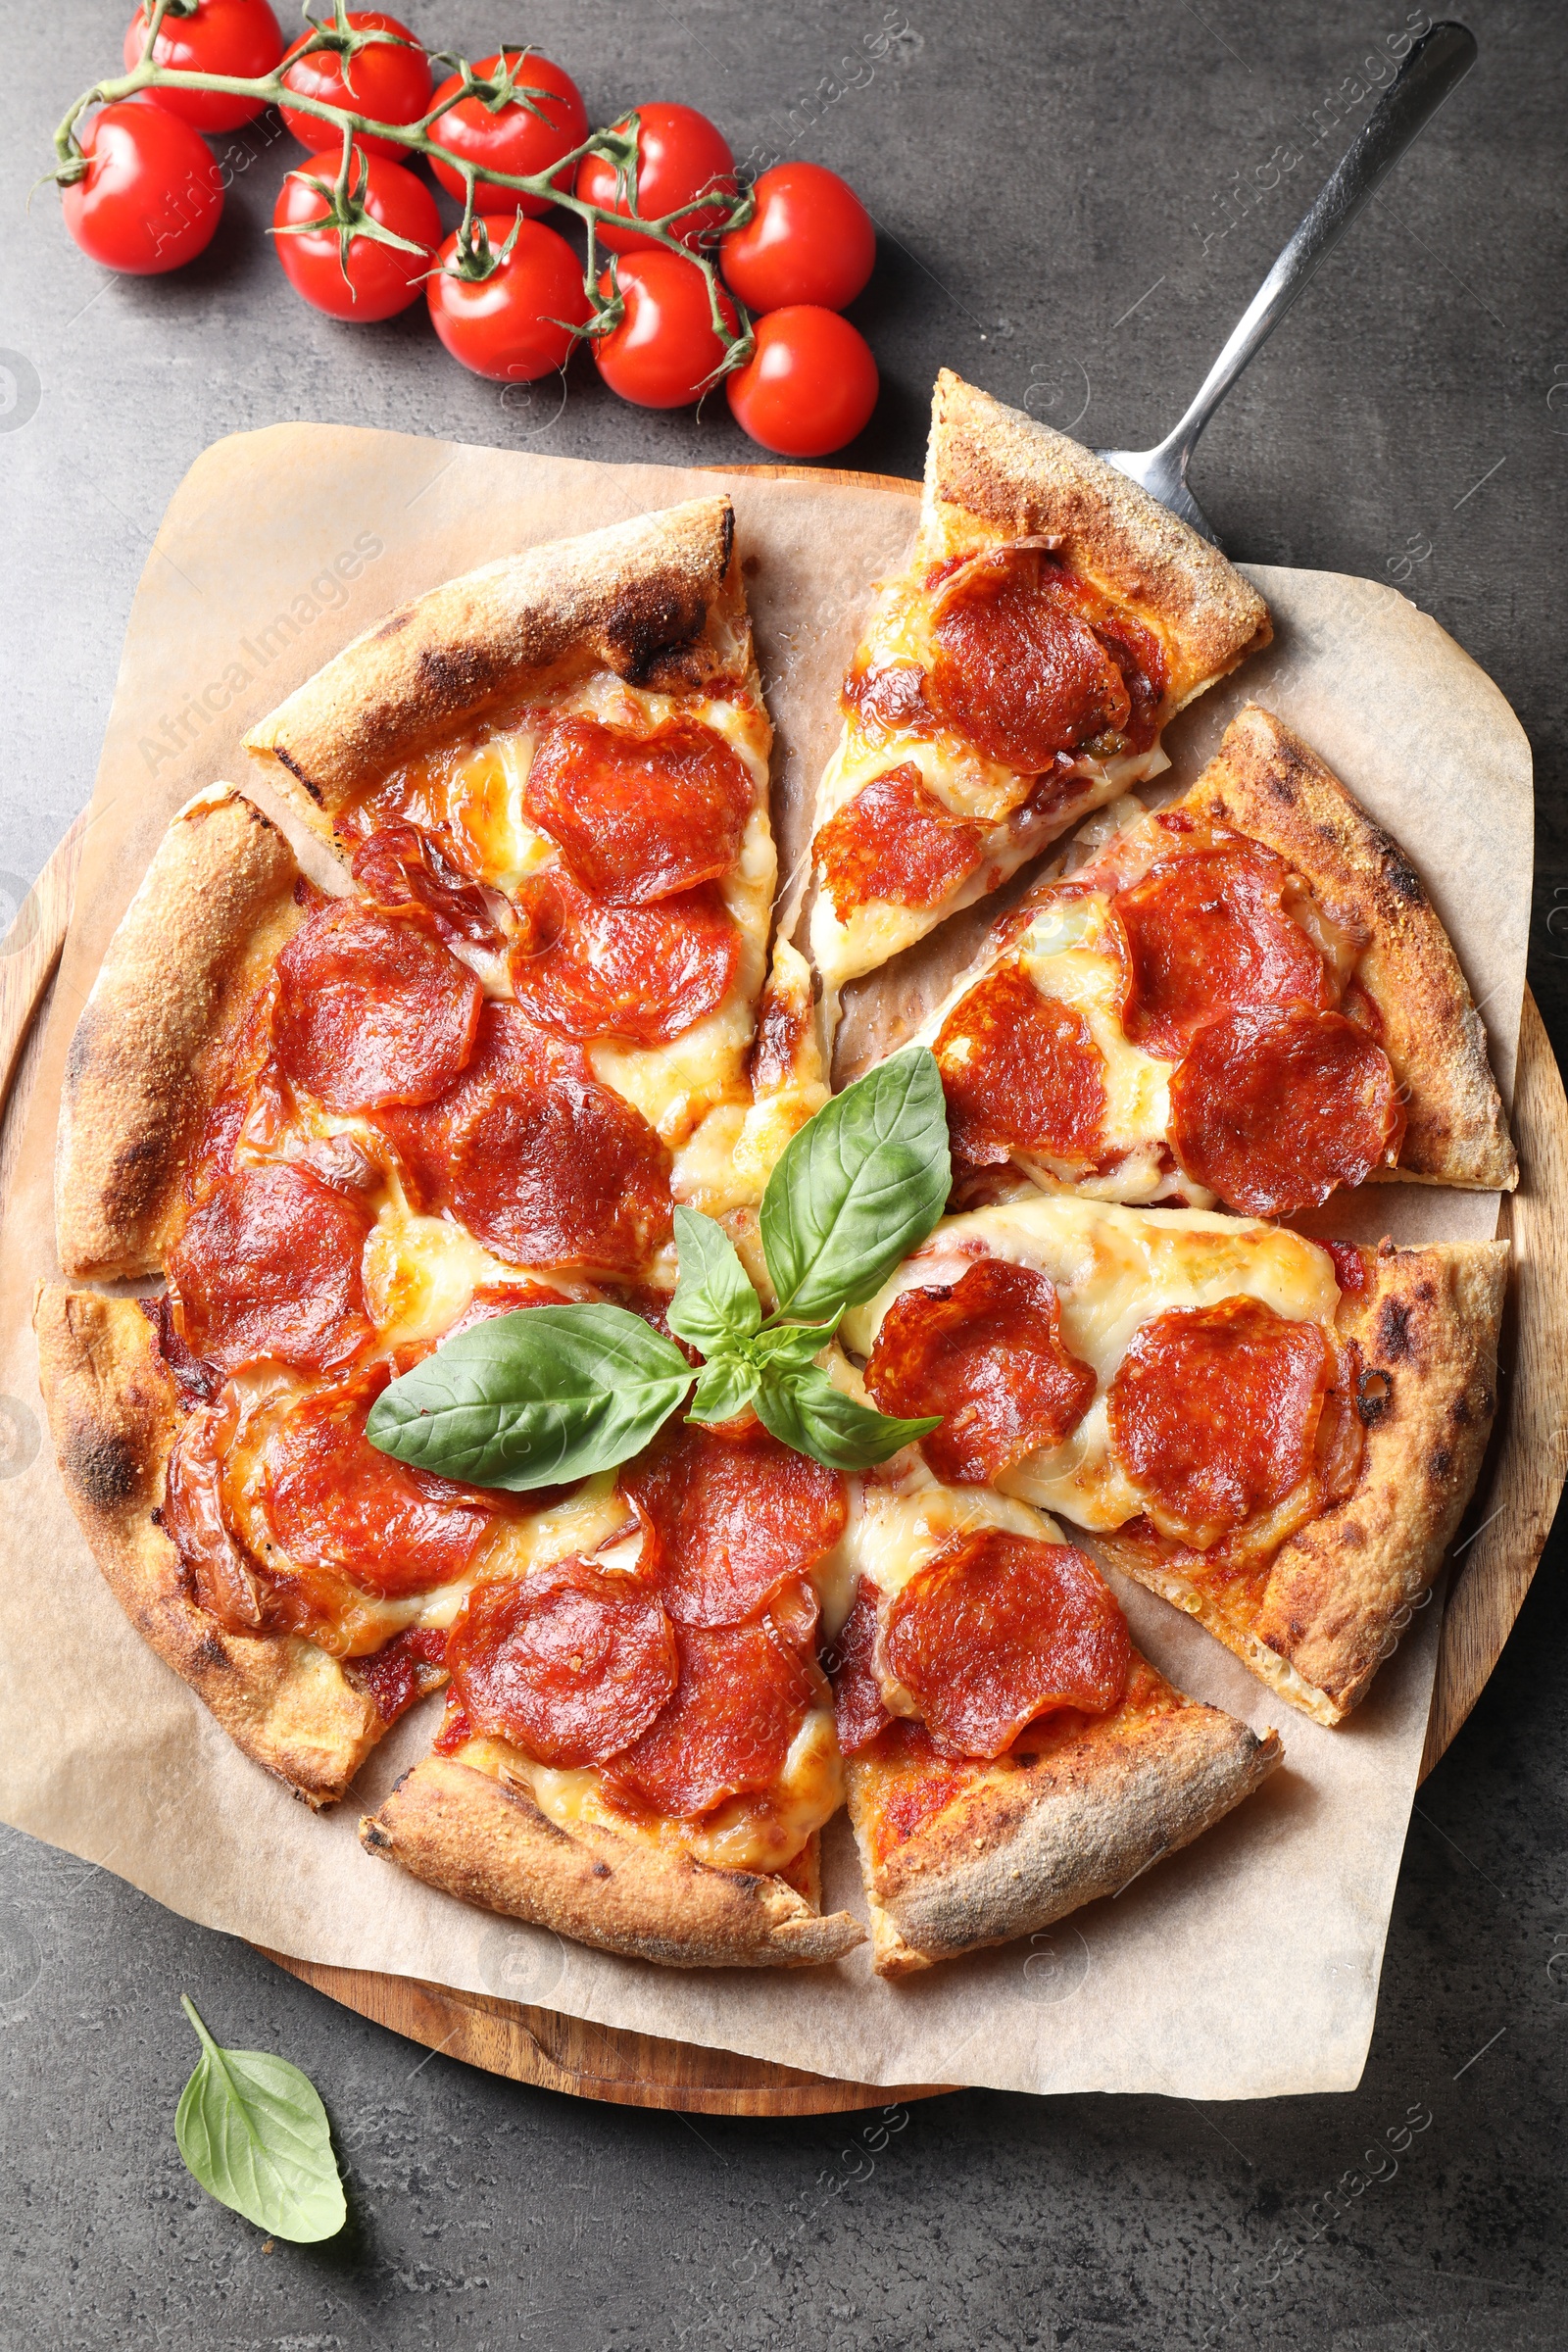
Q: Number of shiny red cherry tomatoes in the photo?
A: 10